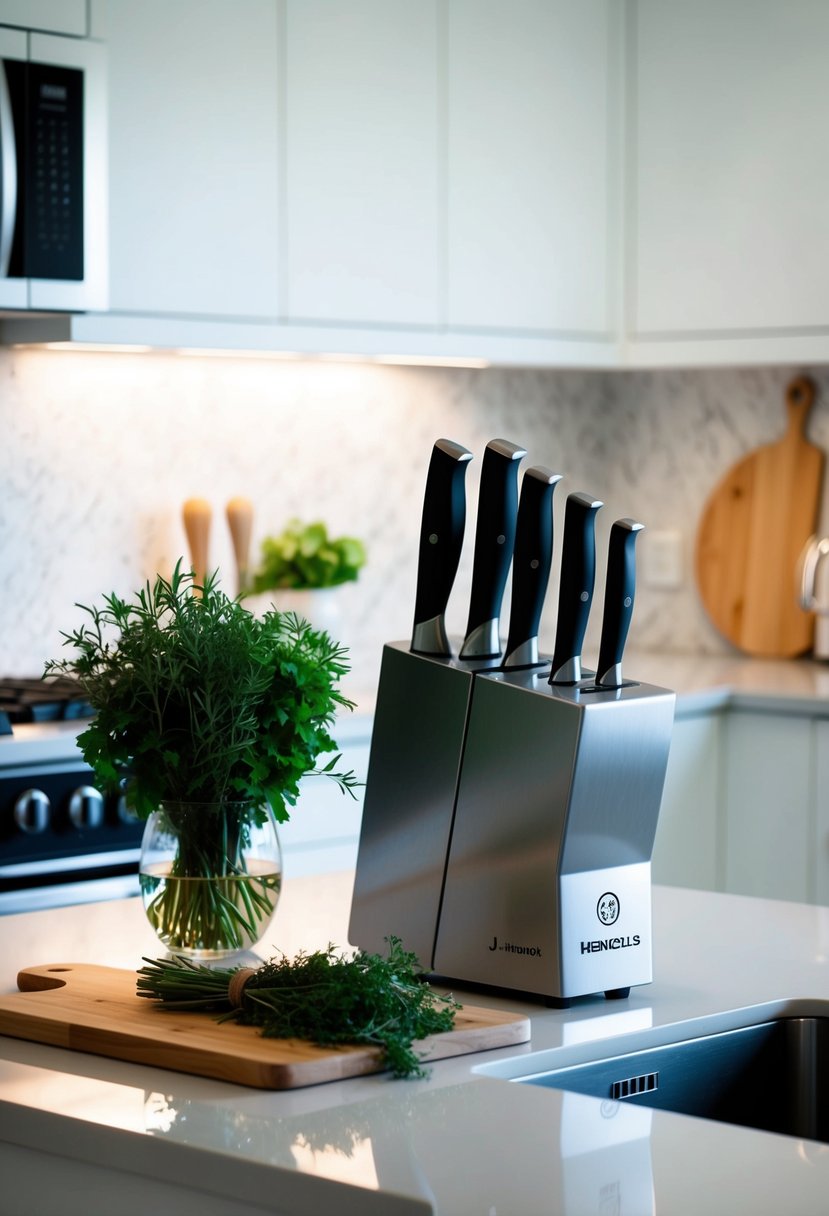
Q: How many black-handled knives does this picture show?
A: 5